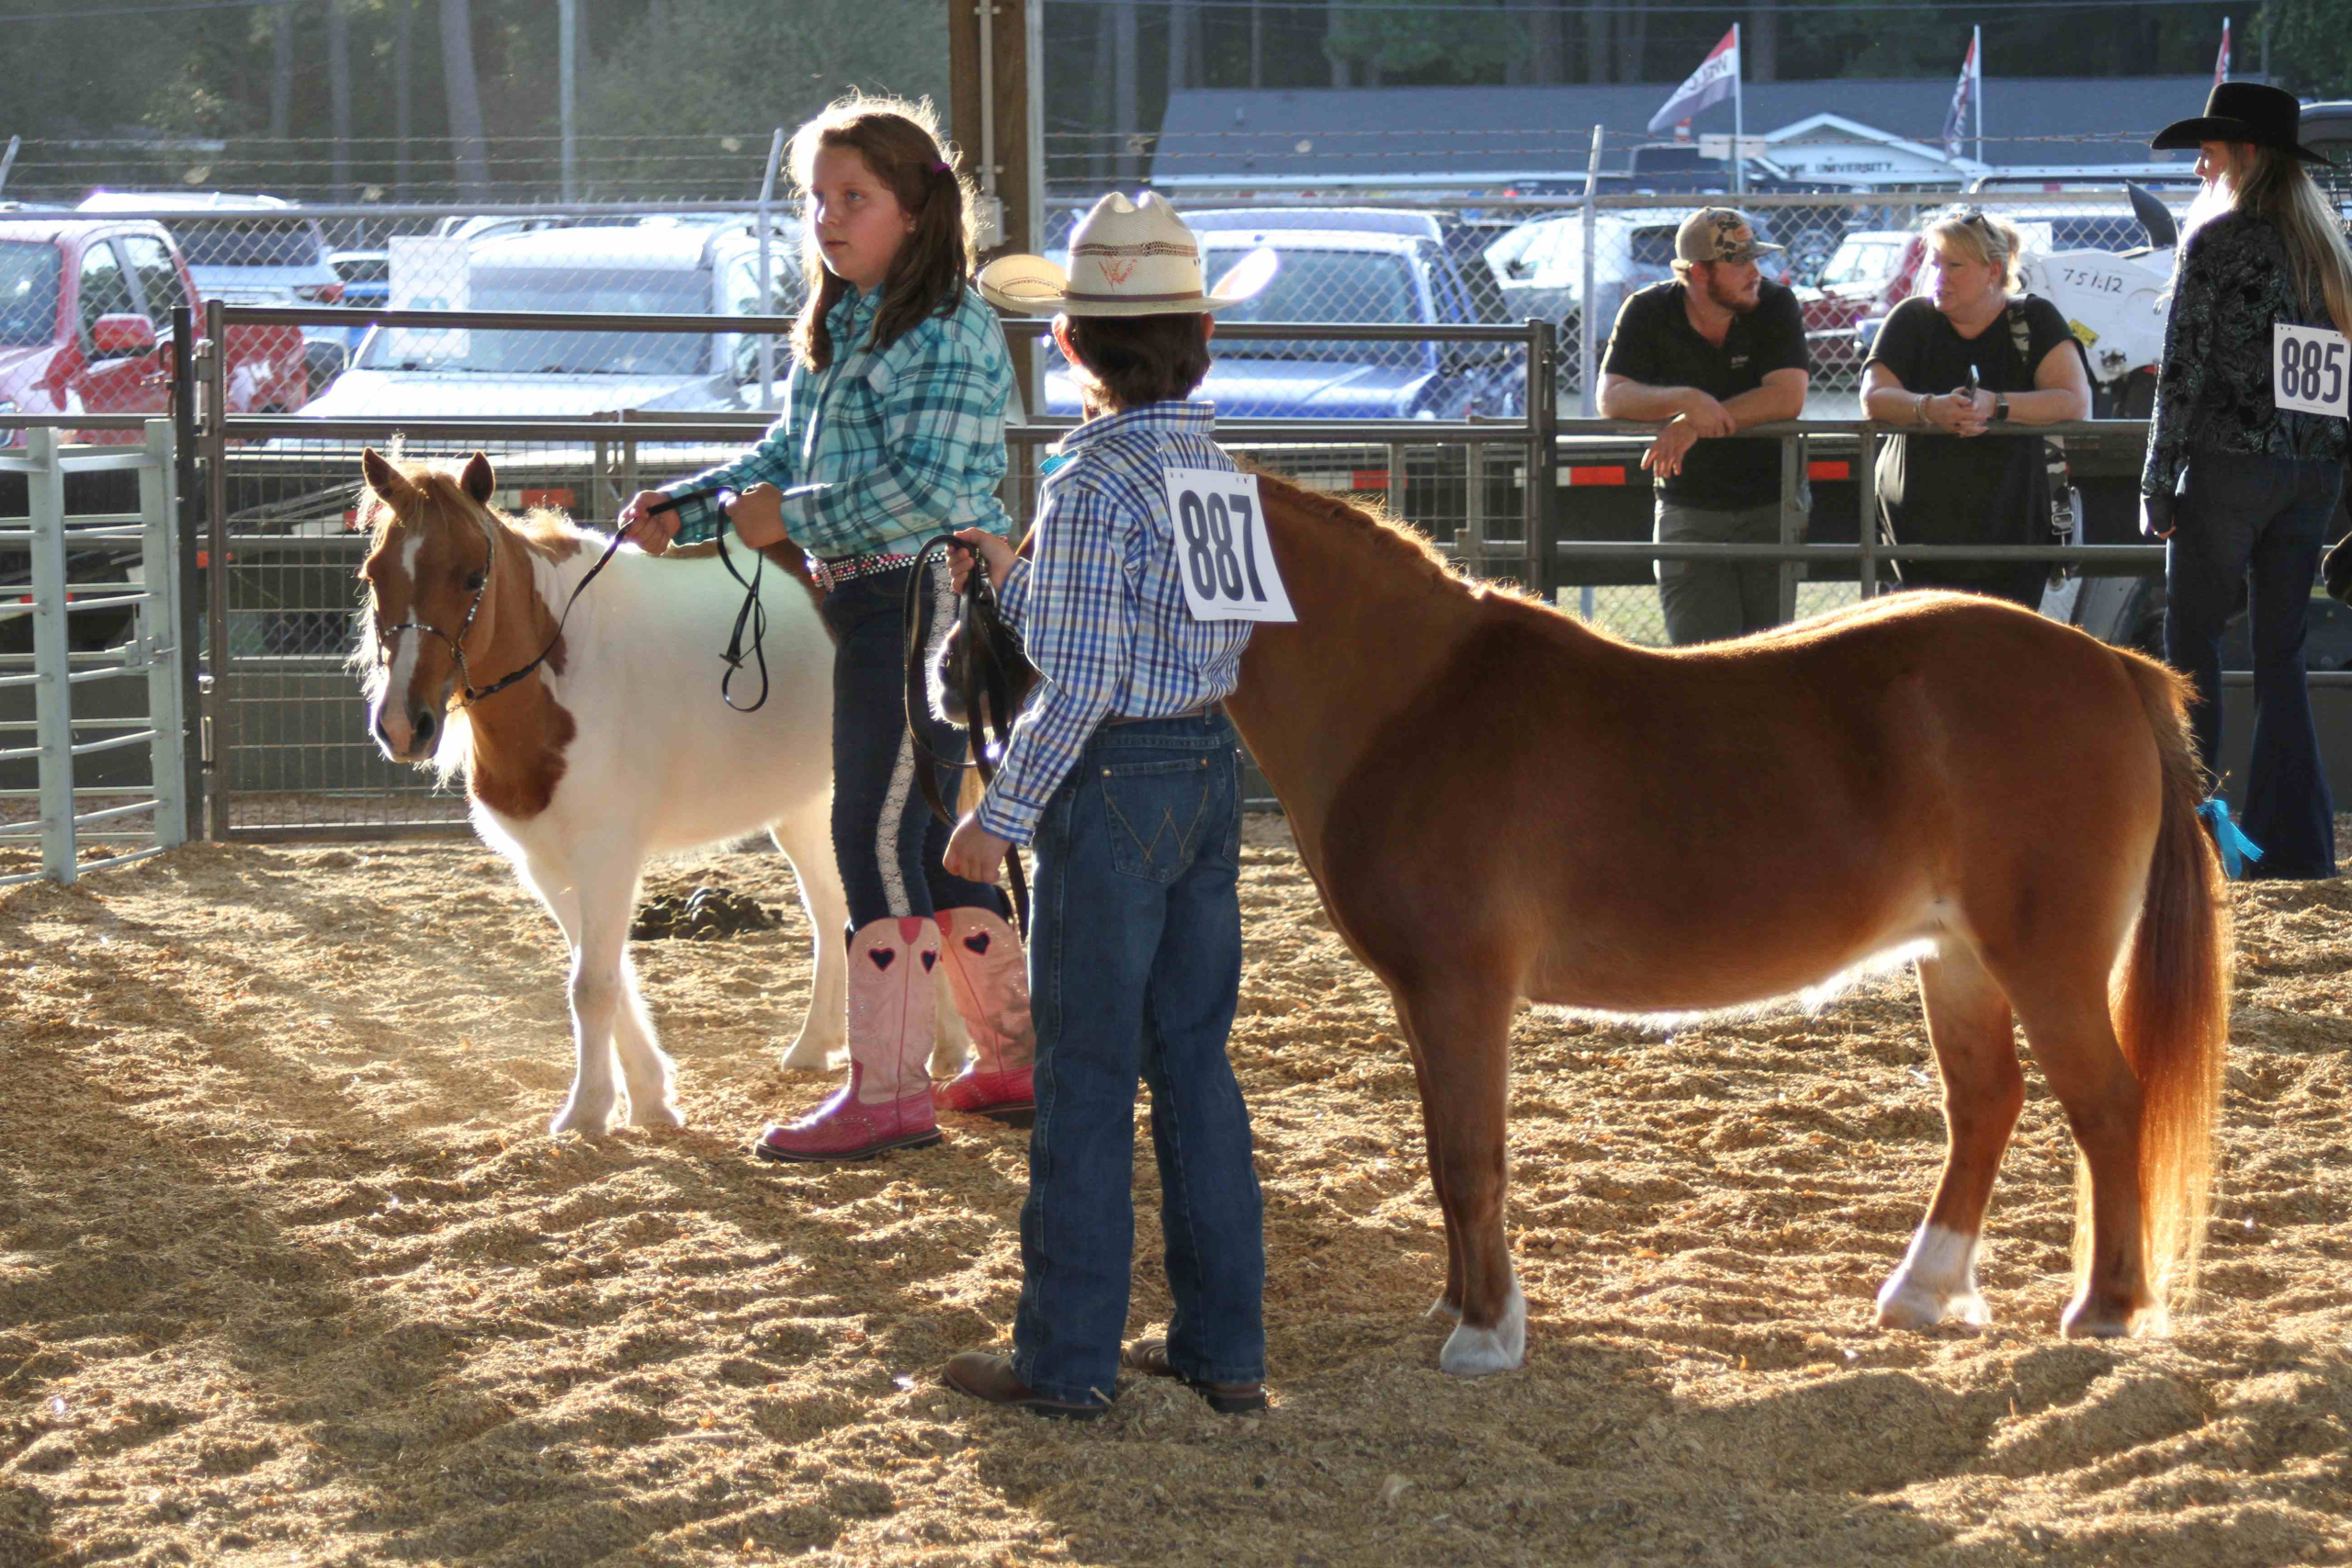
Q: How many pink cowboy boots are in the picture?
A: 2